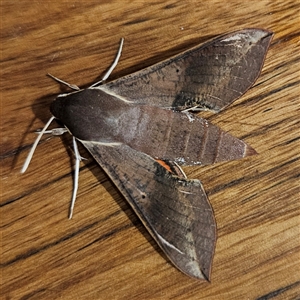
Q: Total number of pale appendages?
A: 5